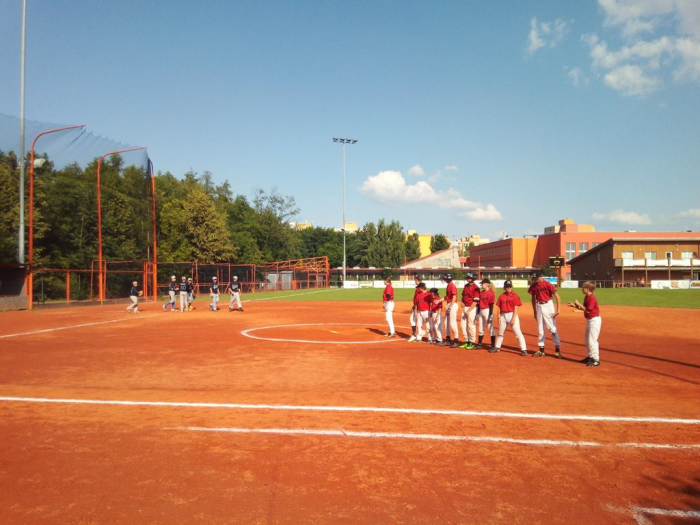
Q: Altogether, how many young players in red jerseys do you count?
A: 10